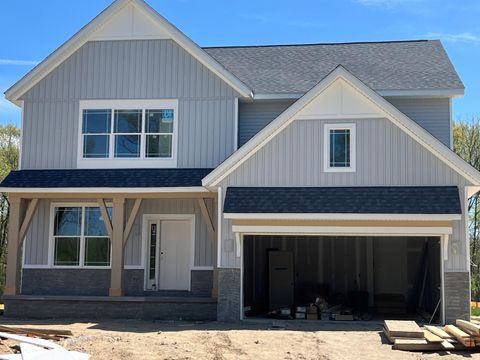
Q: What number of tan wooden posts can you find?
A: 3